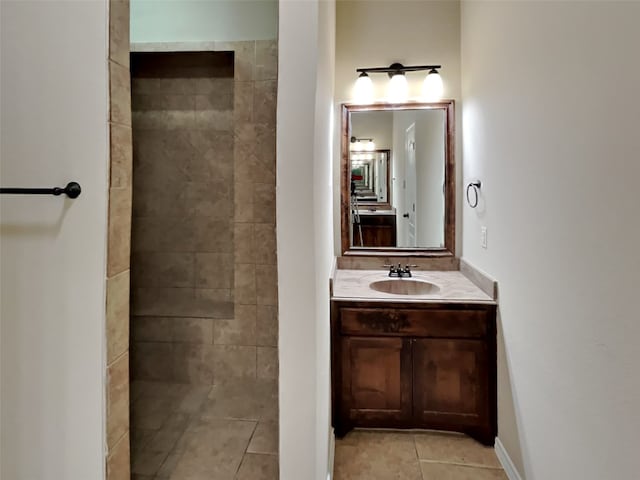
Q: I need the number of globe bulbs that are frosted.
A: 3